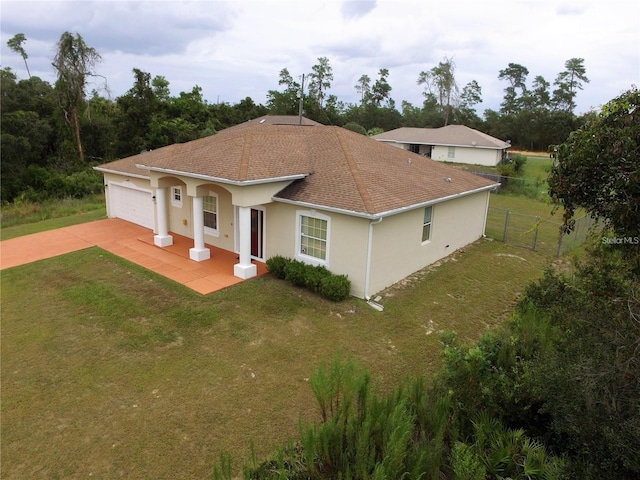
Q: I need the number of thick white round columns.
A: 3